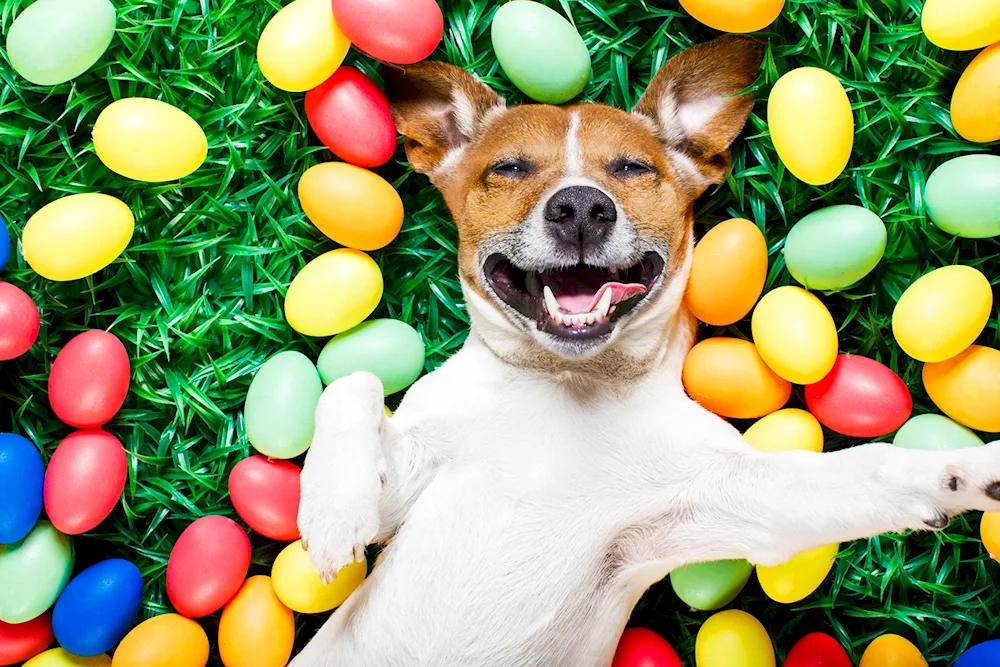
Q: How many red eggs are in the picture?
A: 11